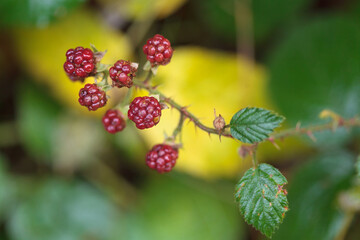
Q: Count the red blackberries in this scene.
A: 7